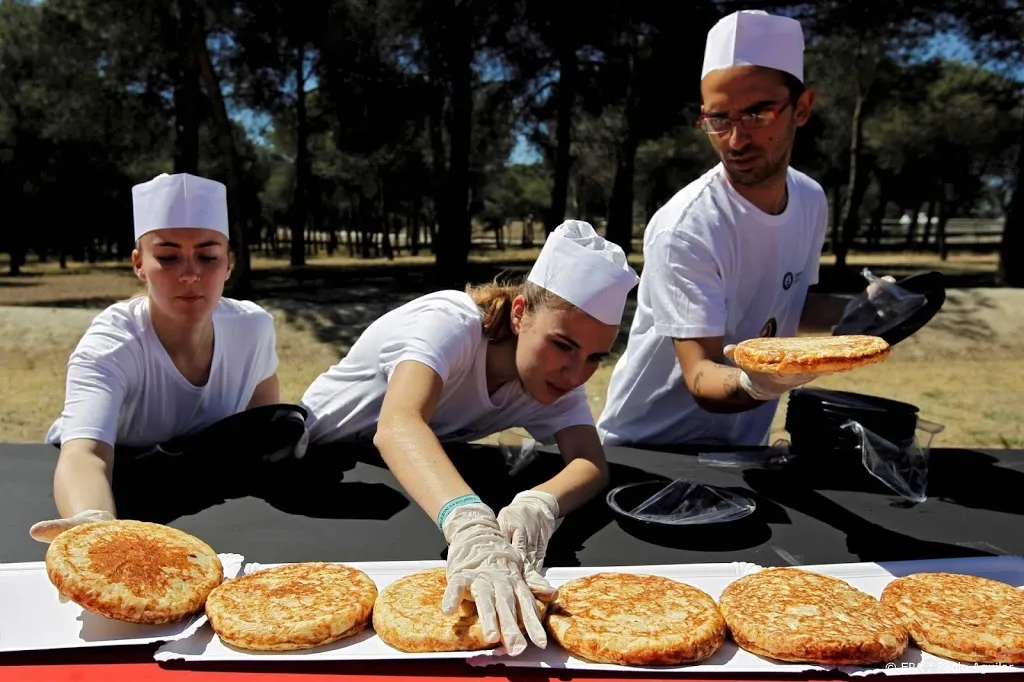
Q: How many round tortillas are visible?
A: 7